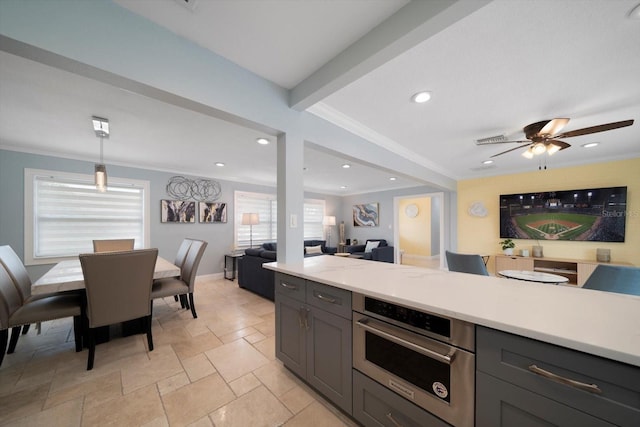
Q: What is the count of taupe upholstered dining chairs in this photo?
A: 6